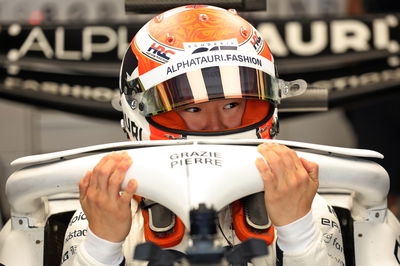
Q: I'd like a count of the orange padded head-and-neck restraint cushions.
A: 2